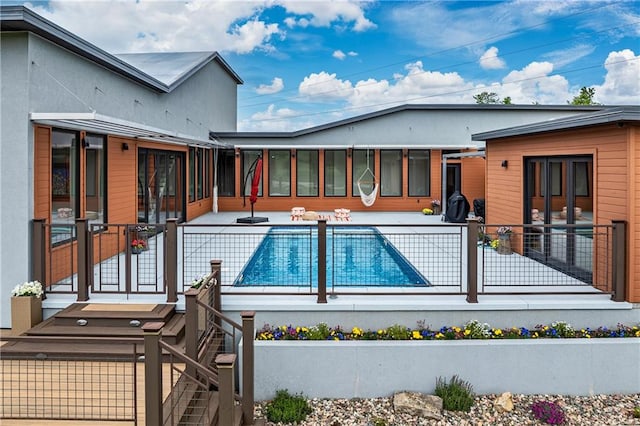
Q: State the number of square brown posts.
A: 11